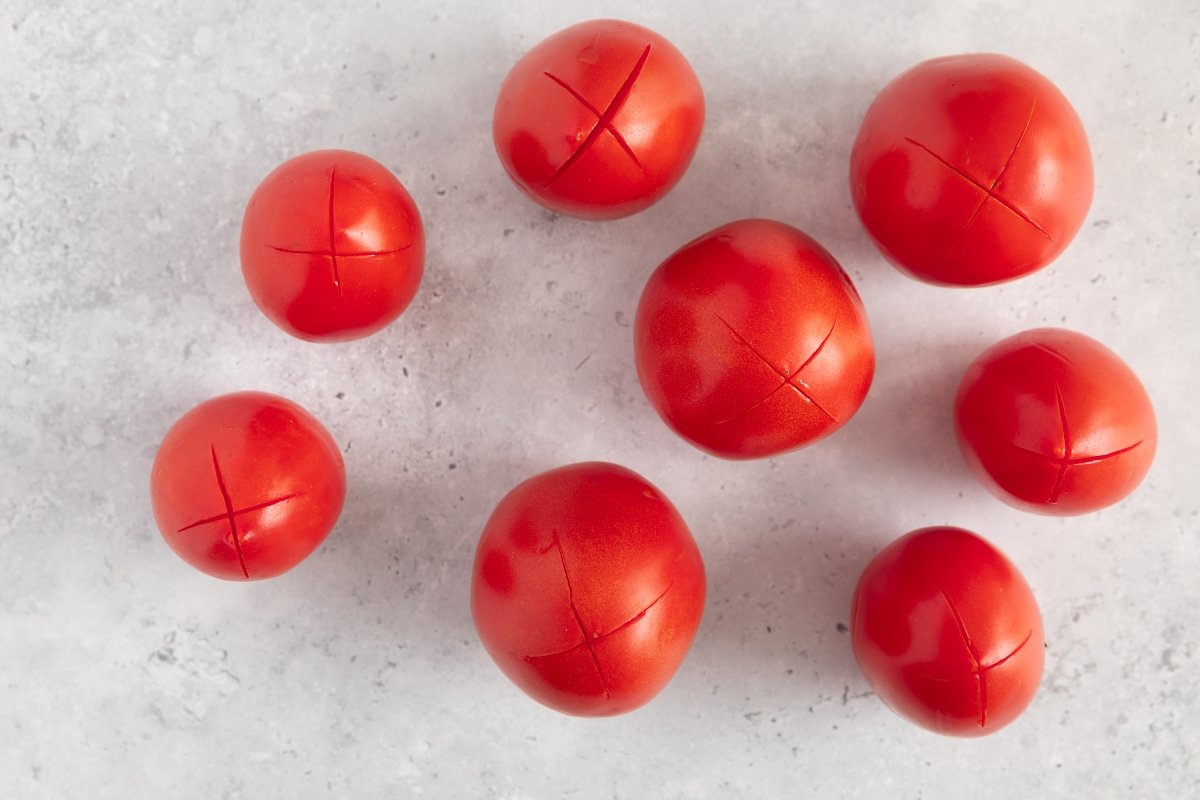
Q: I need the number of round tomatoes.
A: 8